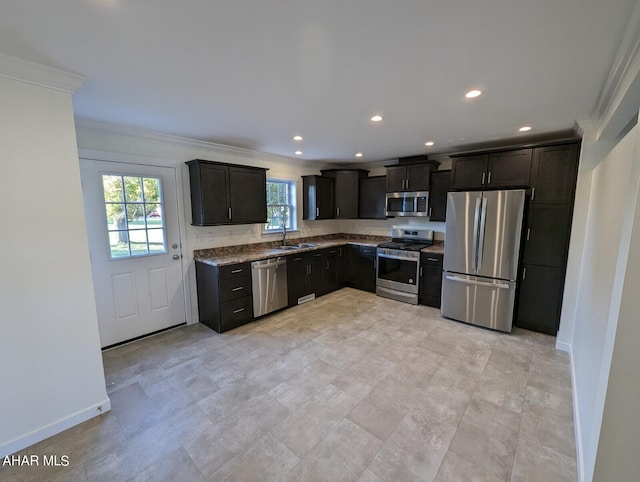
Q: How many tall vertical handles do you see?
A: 2